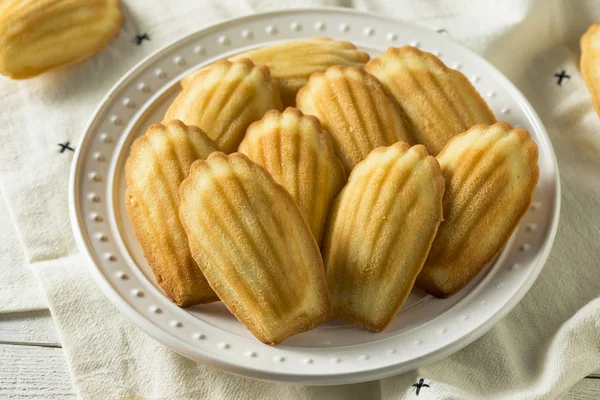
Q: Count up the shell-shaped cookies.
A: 11